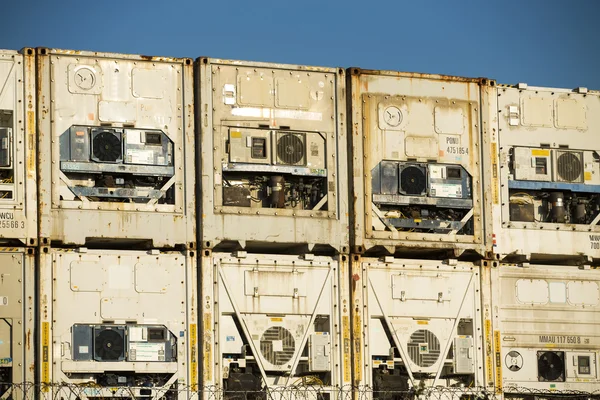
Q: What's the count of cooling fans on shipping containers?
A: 8